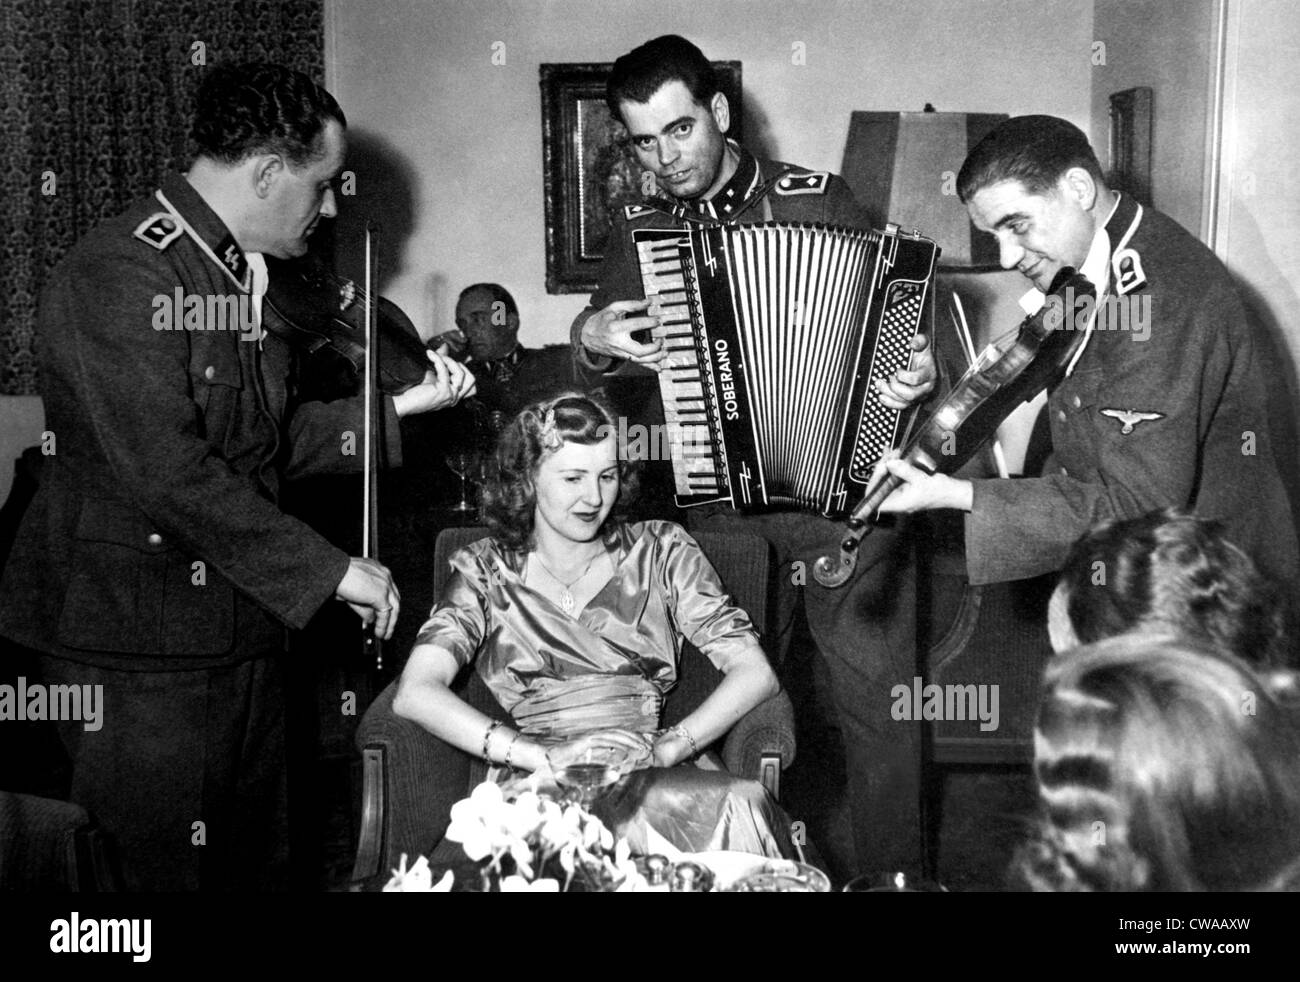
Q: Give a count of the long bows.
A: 2